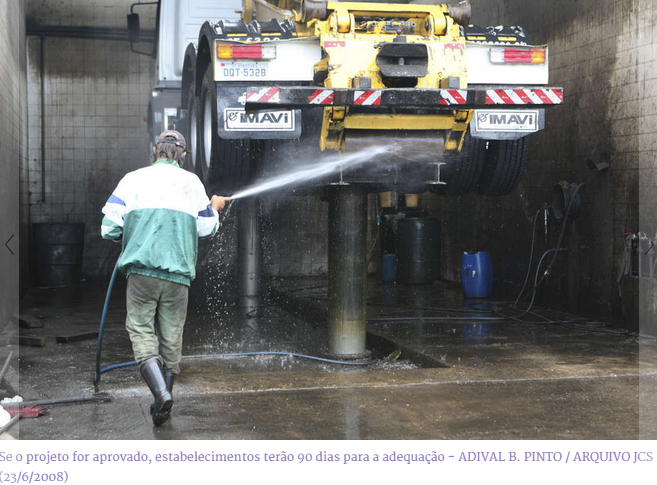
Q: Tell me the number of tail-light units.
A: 2